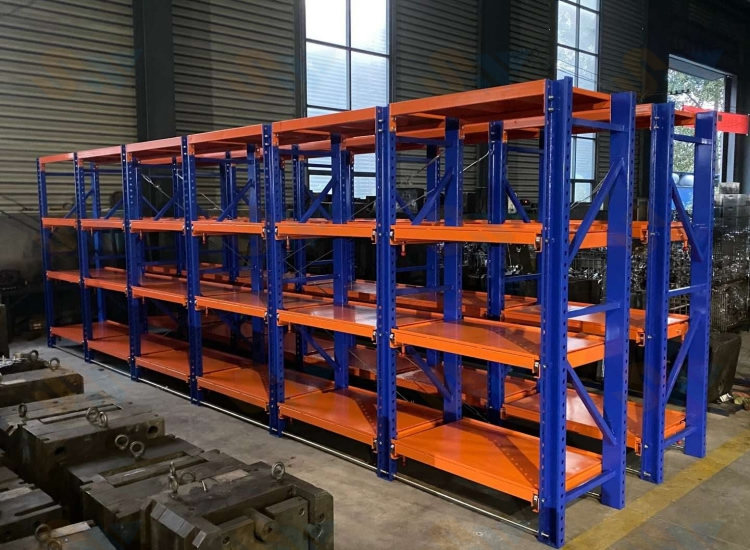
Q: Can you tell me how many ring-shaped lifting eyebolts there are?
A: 13